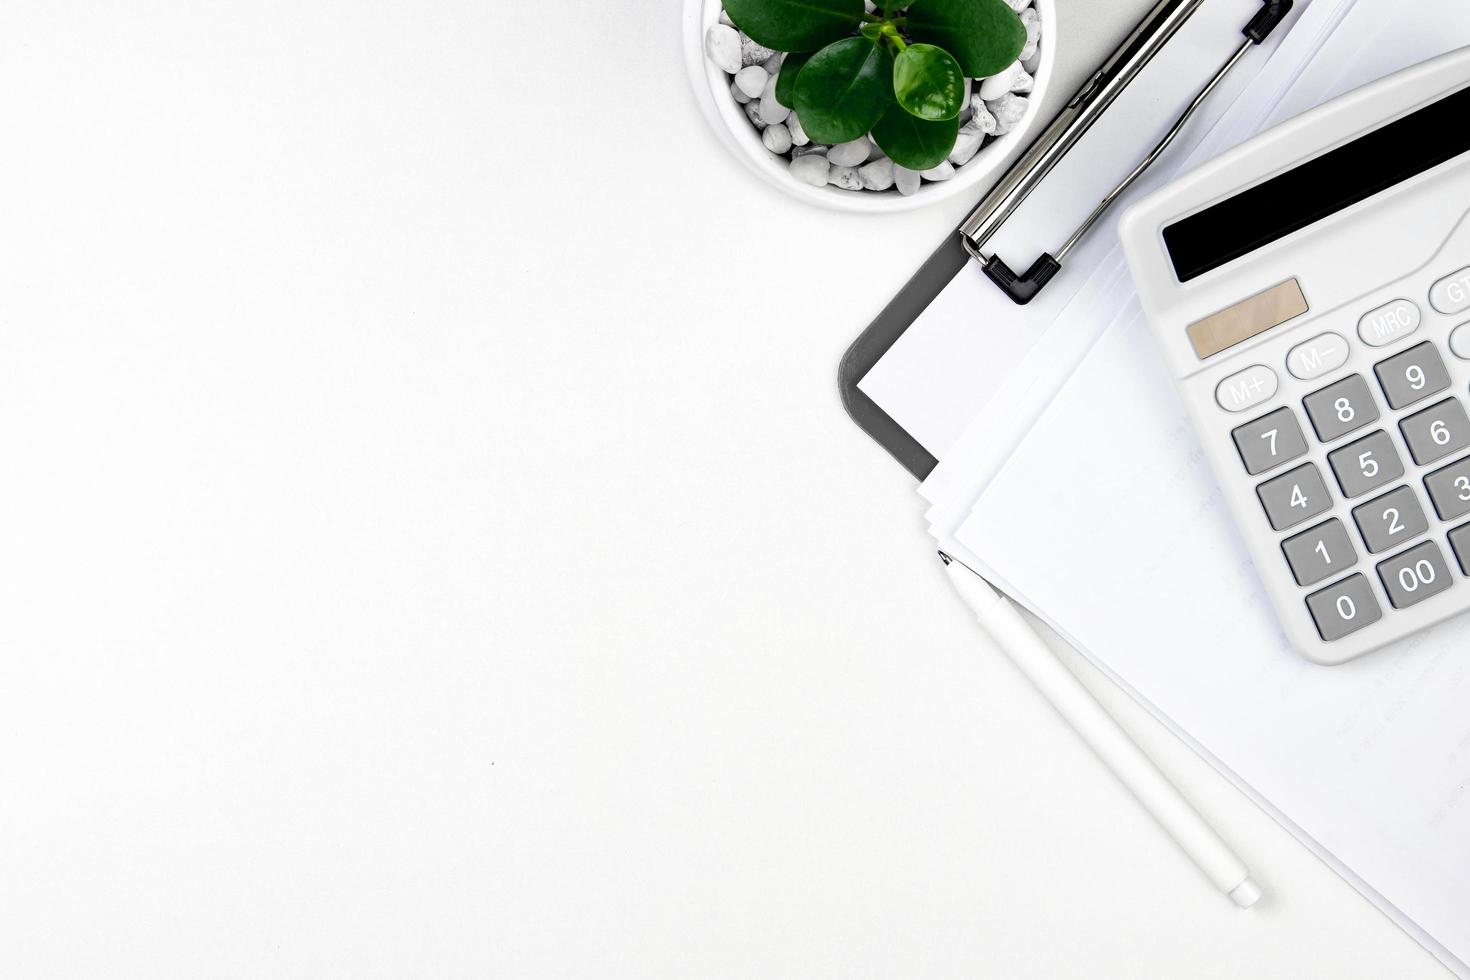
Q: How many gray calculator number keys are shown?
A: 11